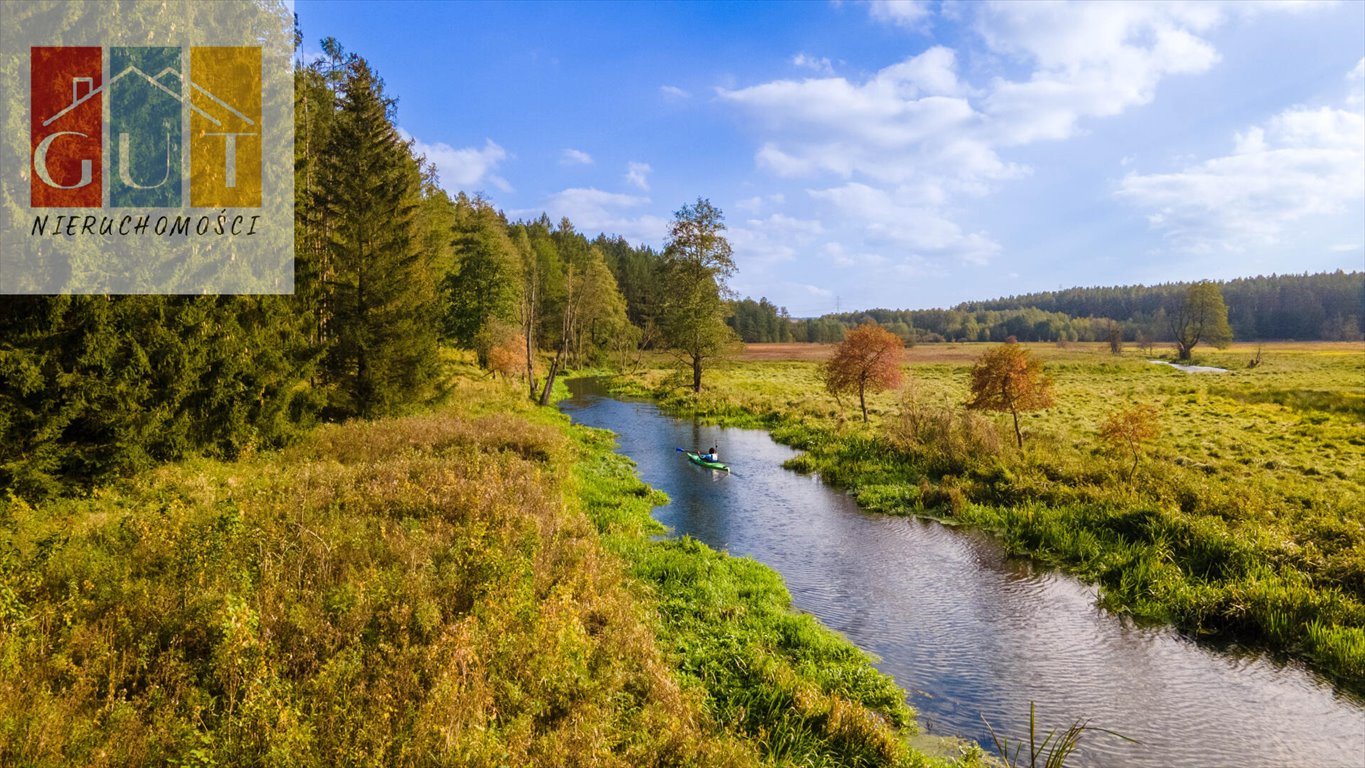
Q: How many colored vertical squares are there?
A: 3